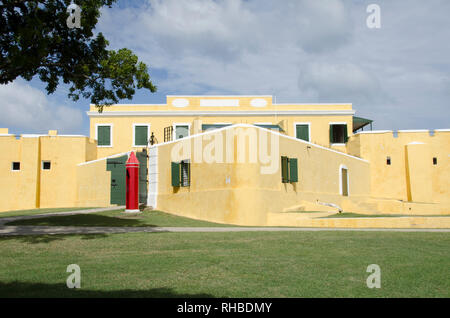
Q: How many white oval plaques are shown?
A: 2